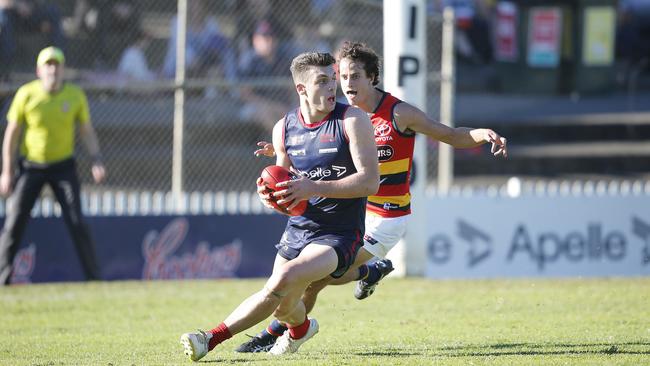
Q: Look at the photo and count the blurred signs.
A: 3